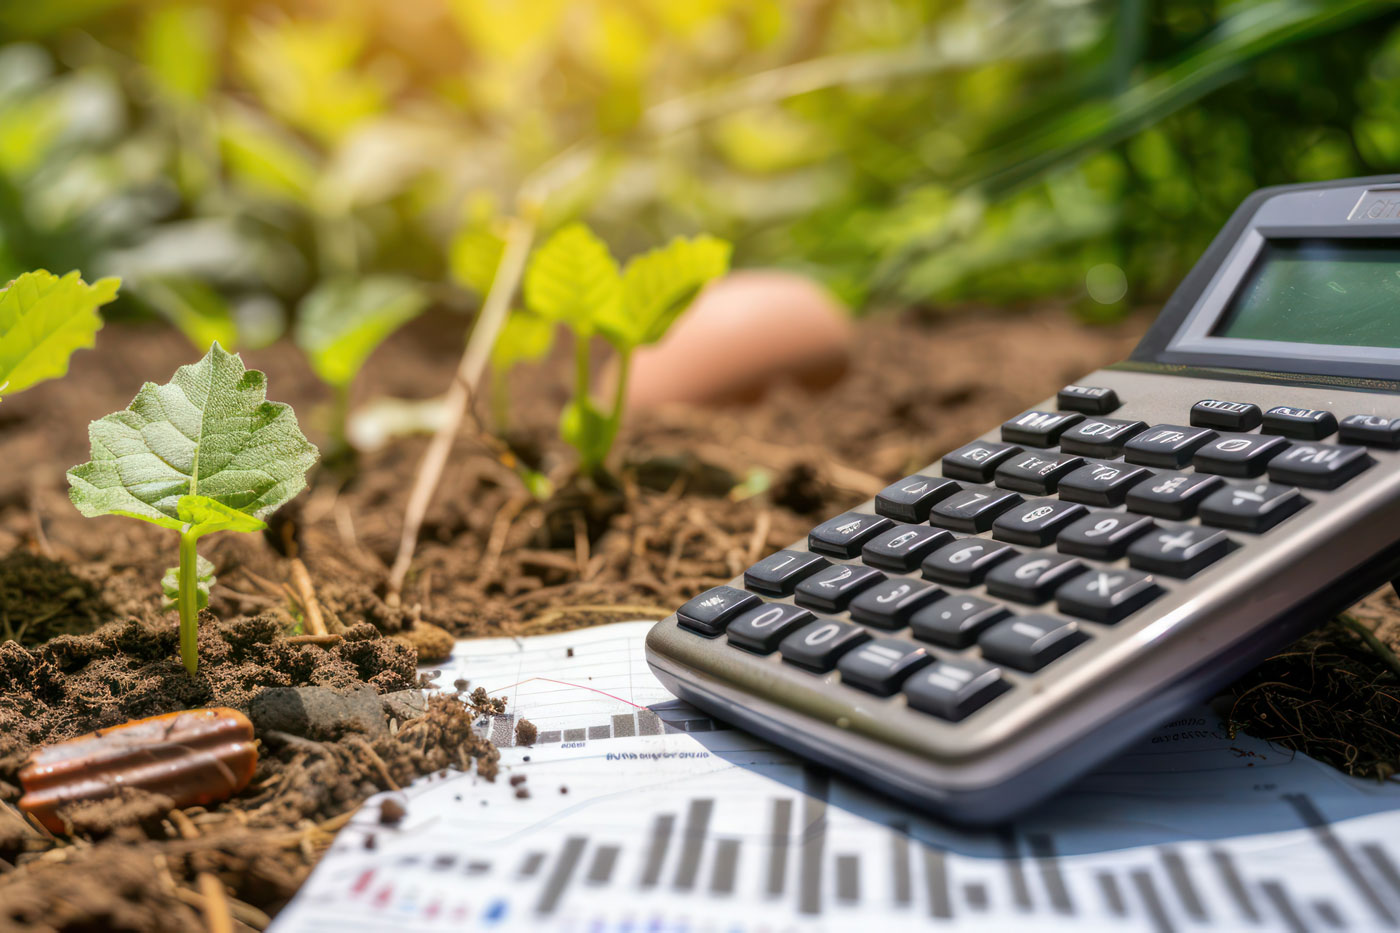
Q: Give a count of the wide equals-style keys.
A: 2